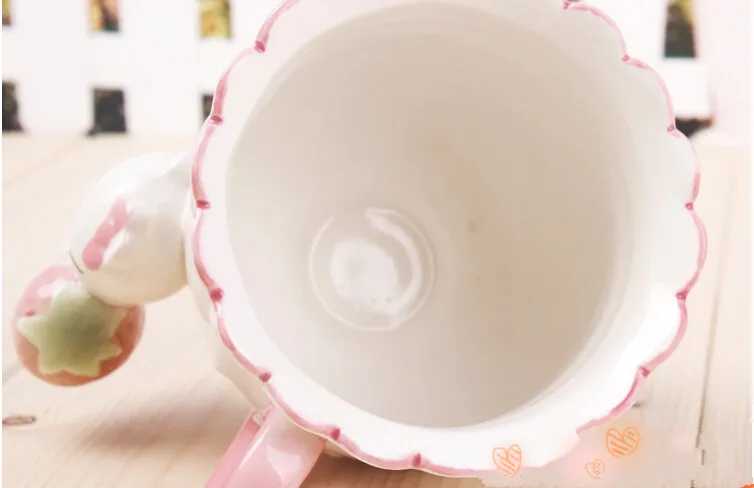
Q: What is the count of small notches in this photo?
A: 13